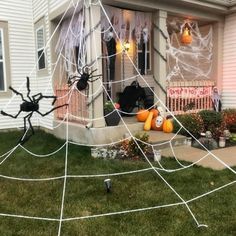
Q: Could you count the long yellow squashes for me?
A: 1